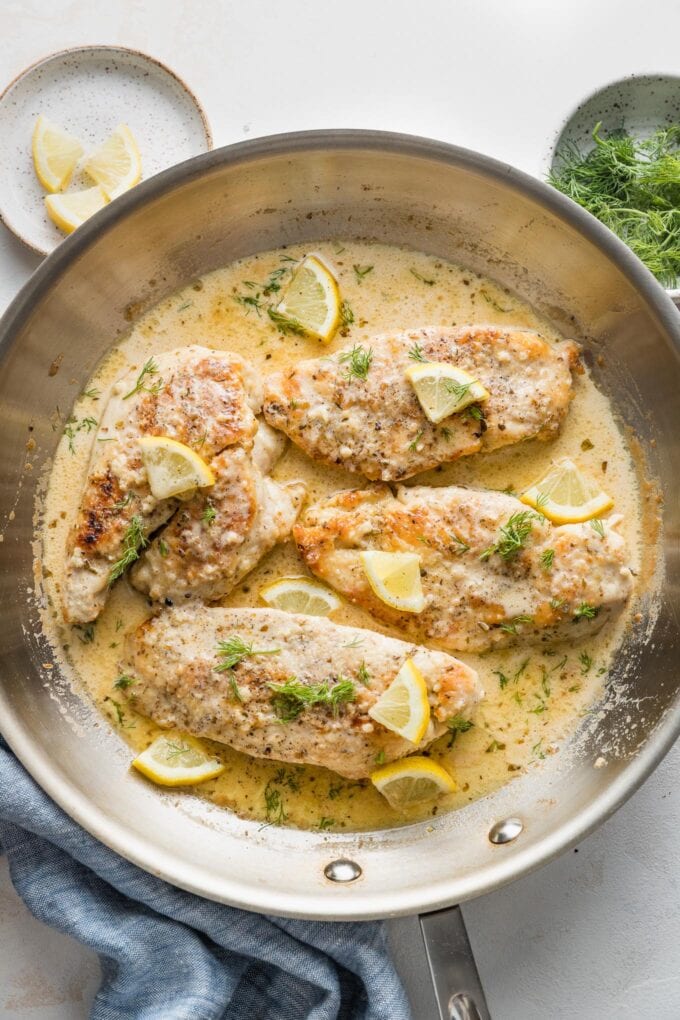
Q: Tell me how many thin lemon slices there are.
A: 12